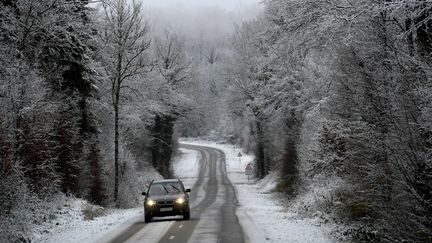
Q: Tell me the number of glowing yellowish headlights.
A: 2